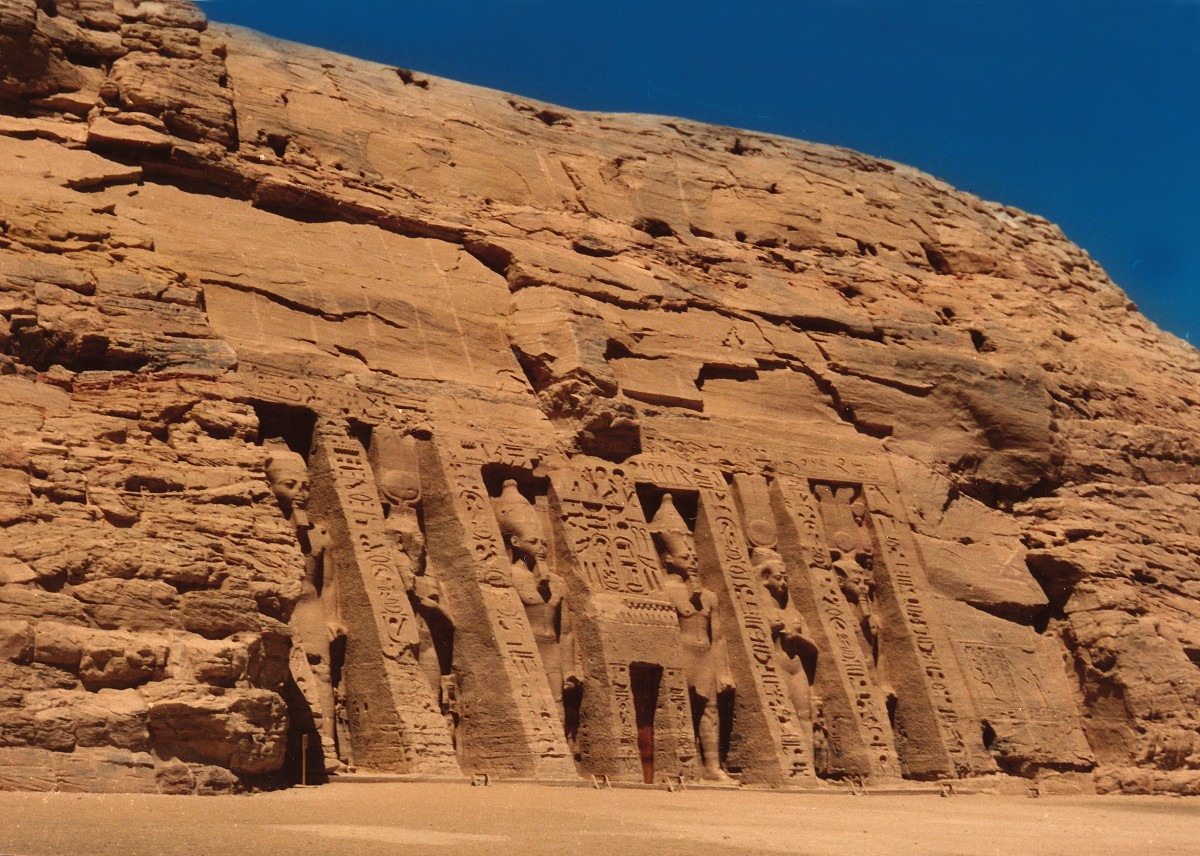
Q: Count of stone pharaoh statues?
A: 6